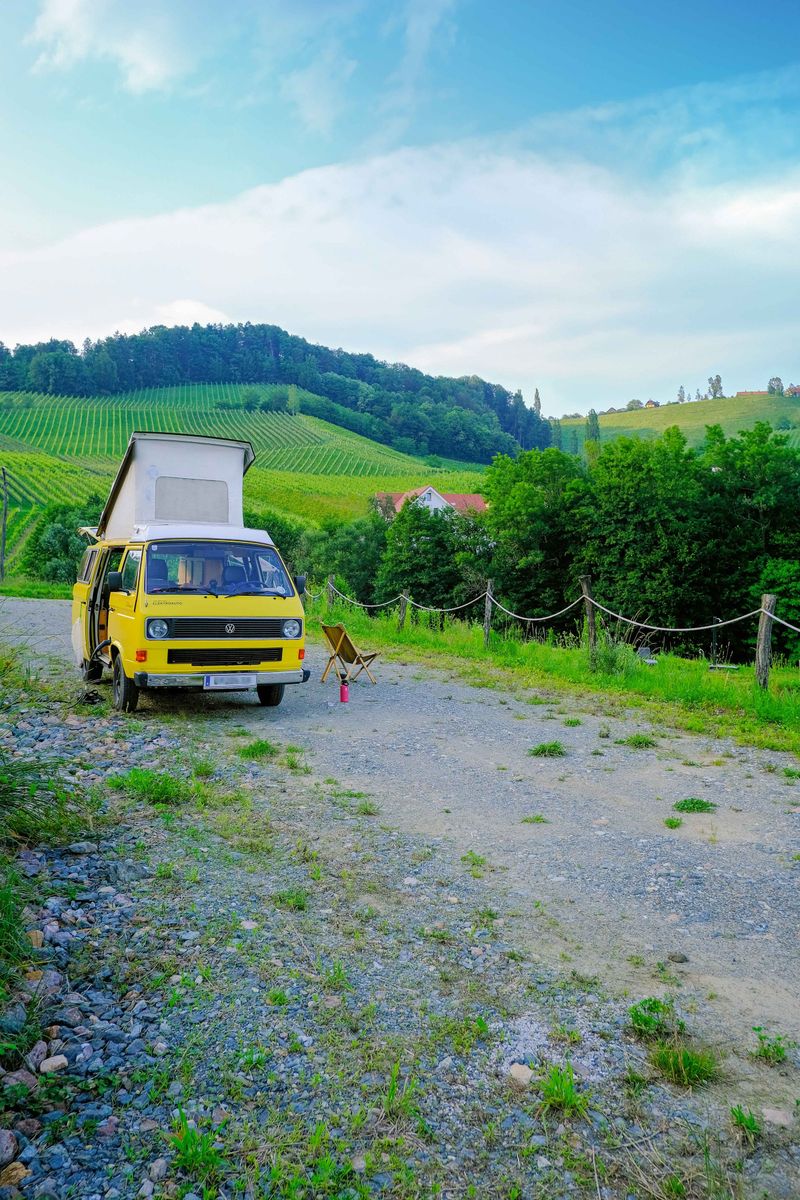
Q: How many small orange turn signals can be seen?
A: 2